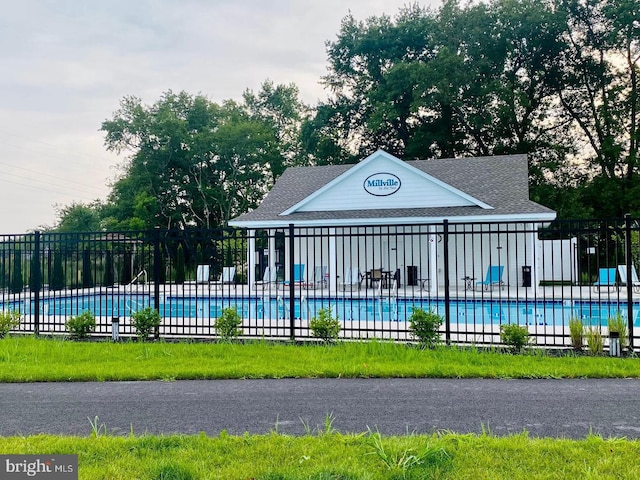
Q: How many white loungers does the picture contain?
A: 6